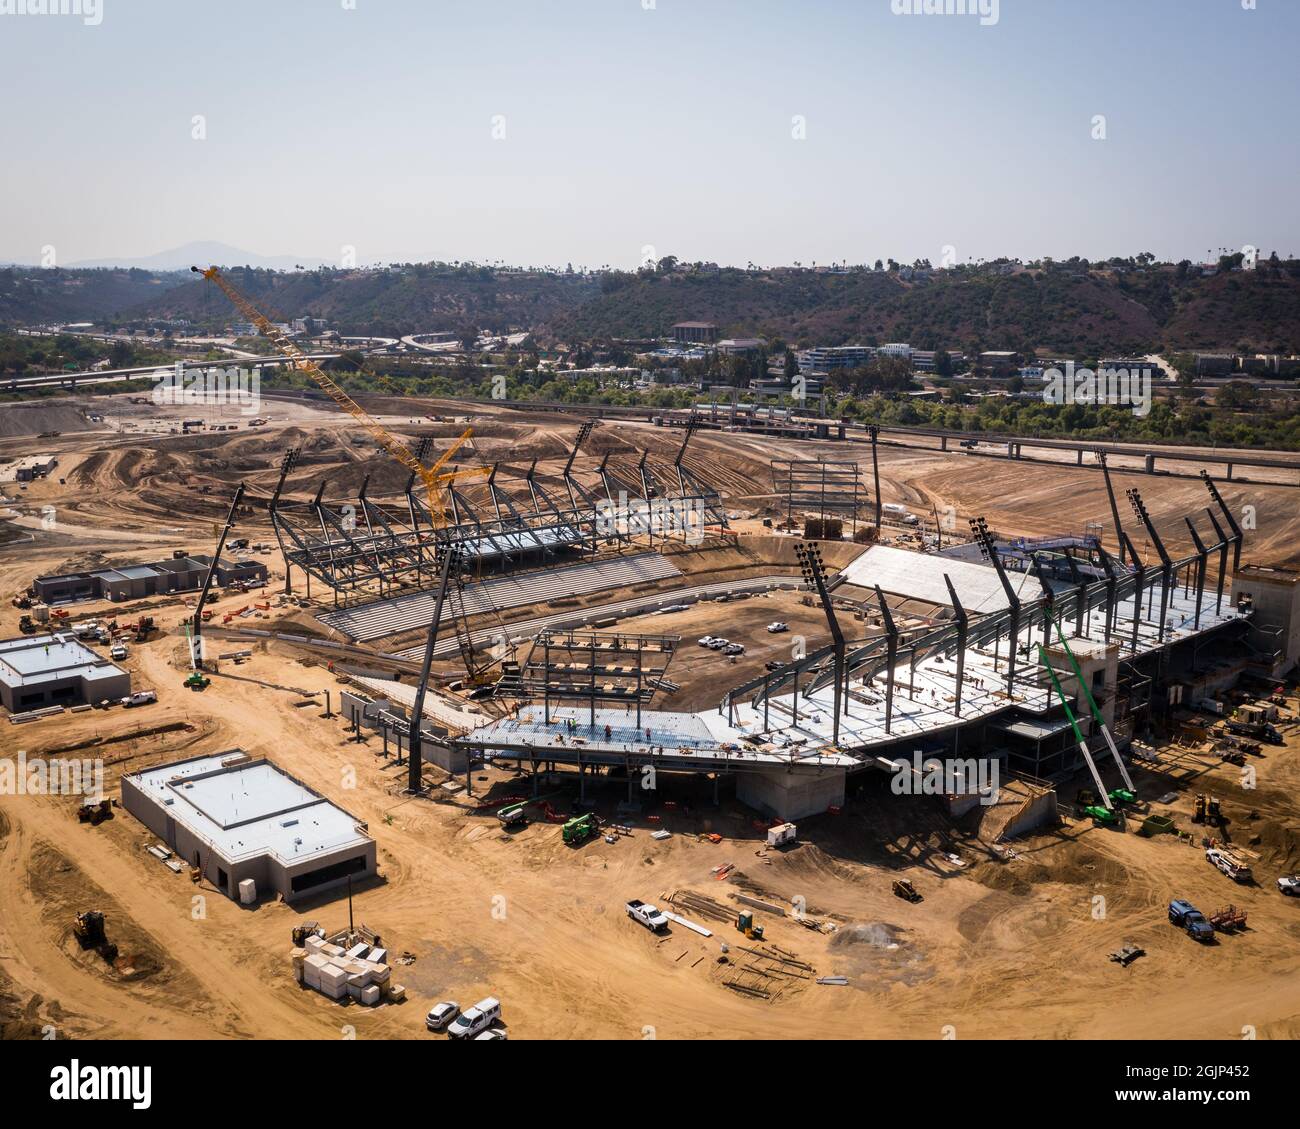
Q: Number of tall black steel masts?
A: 12